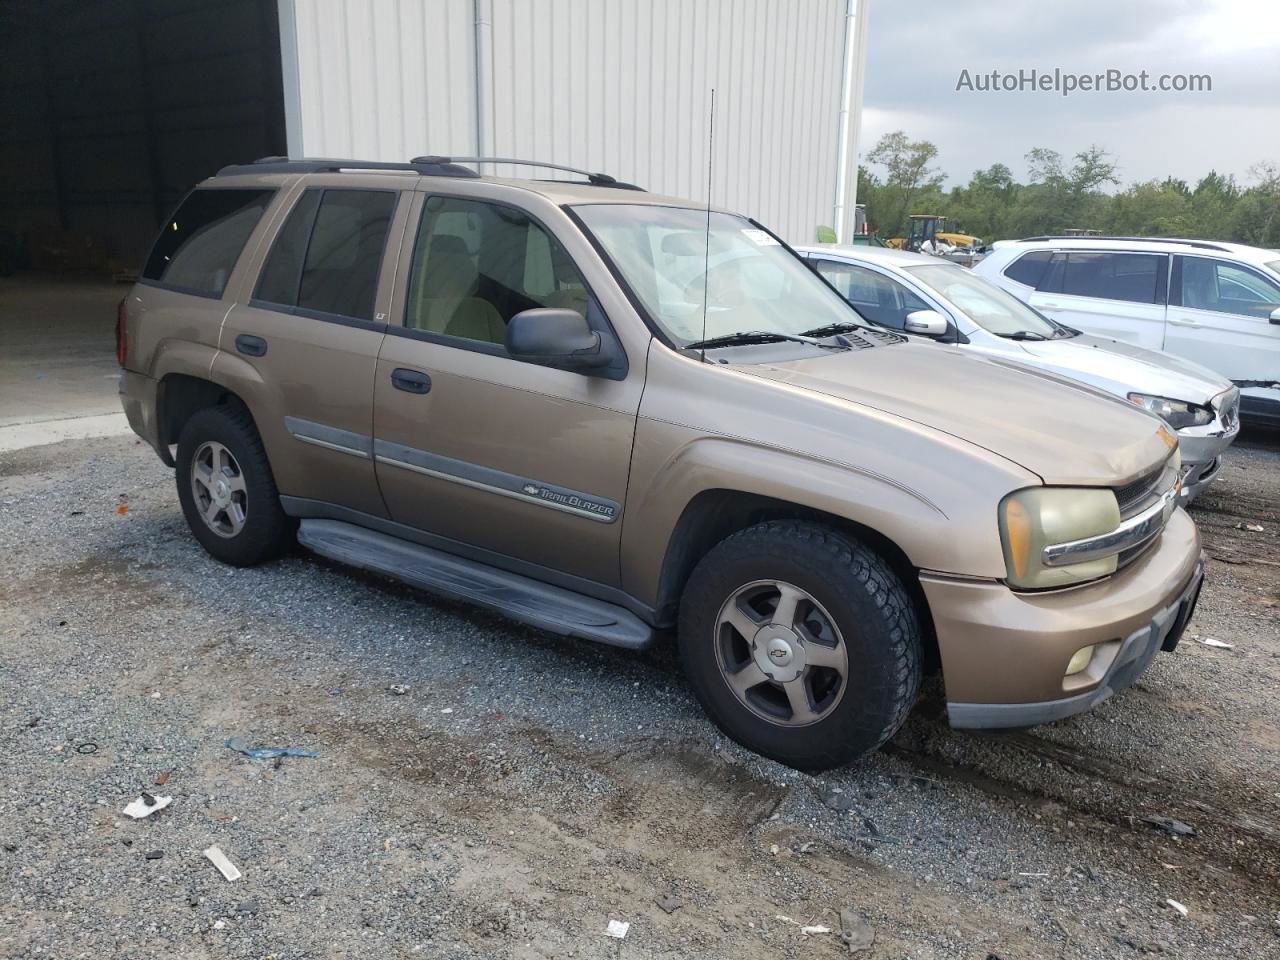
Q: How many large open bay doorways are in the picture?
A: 1